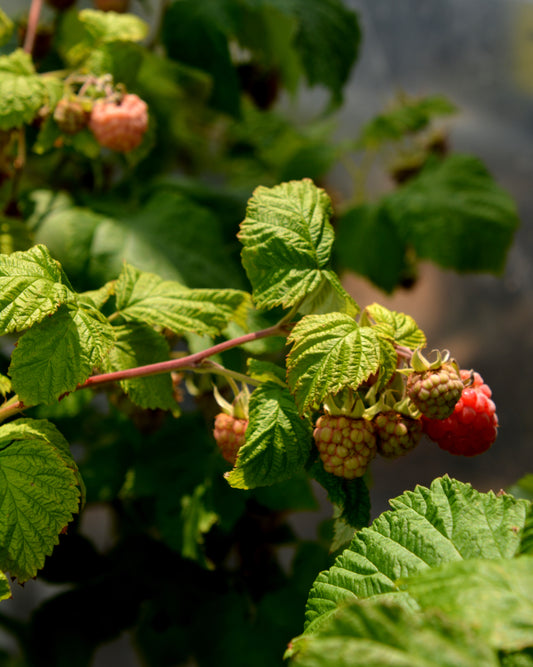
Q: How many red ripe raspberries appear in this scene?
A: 1